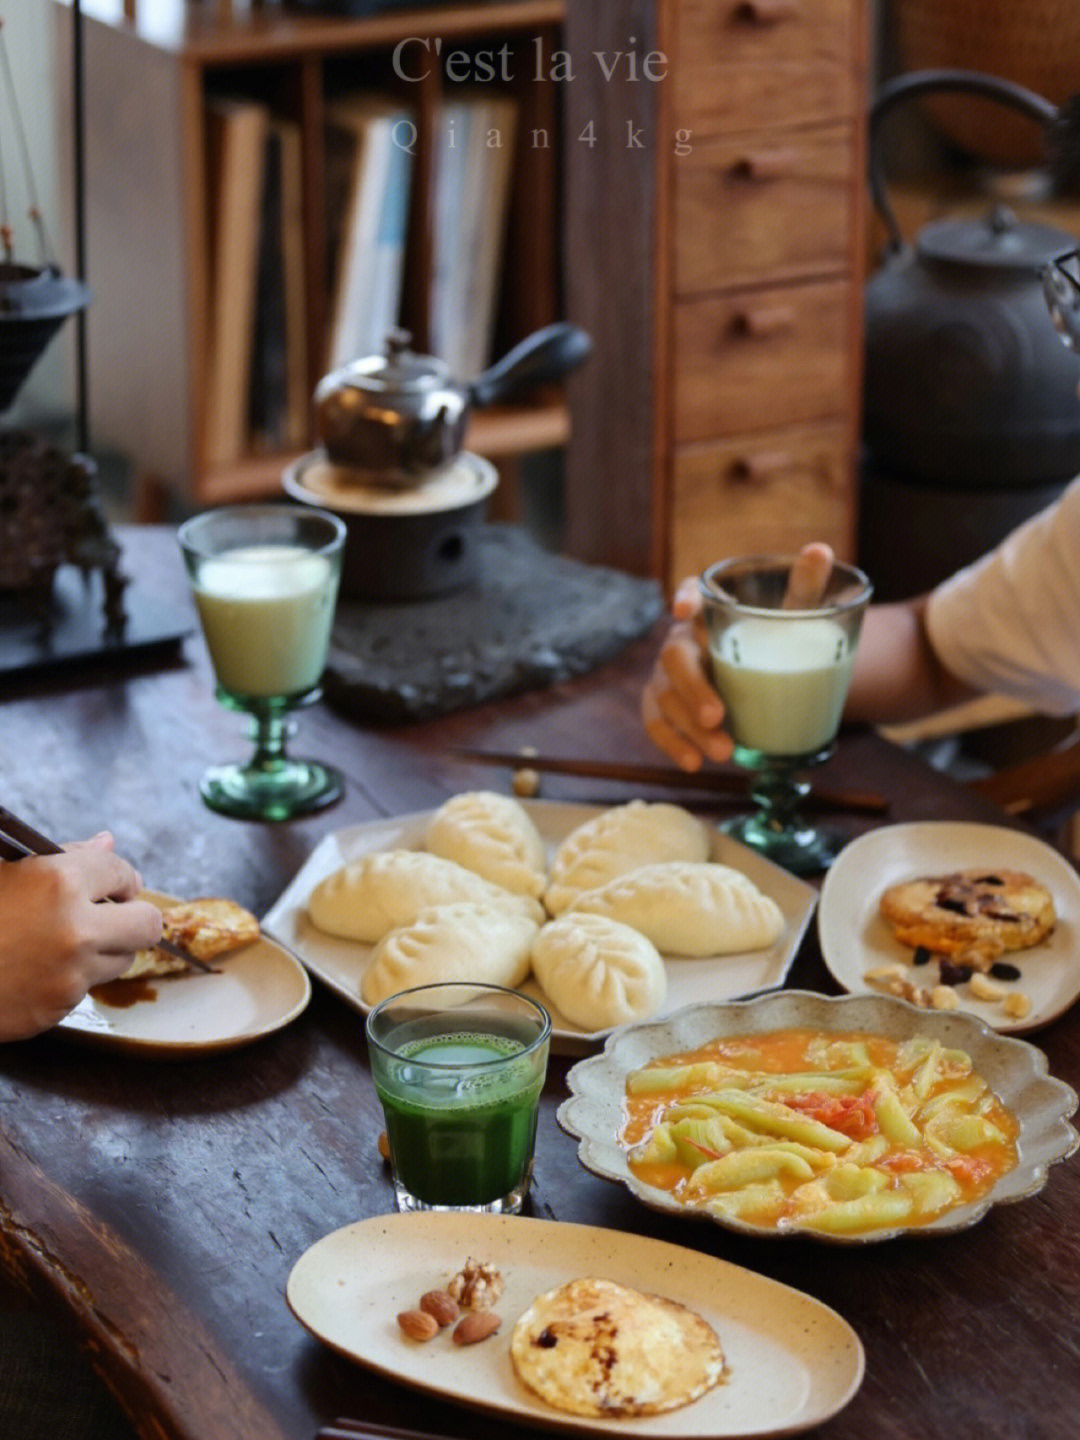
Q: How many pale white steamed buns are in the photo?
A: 6